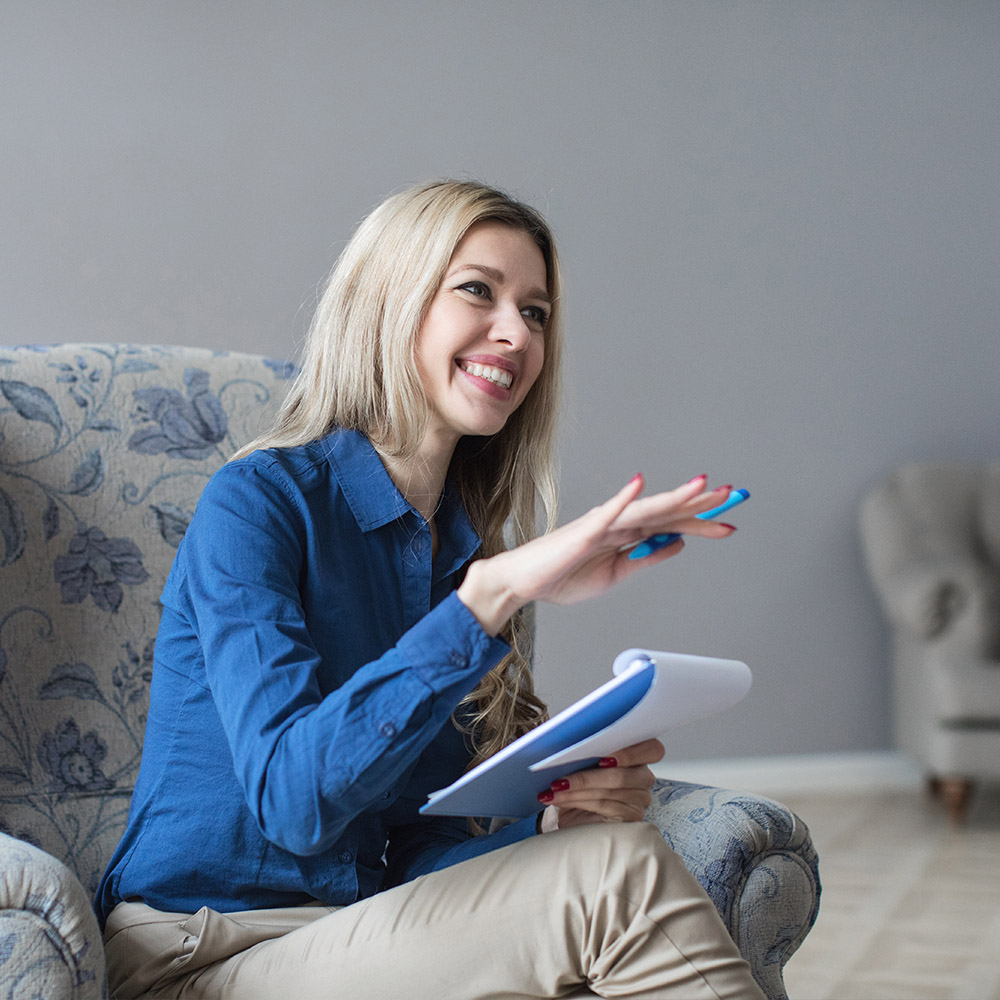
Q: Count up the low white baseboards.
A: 1